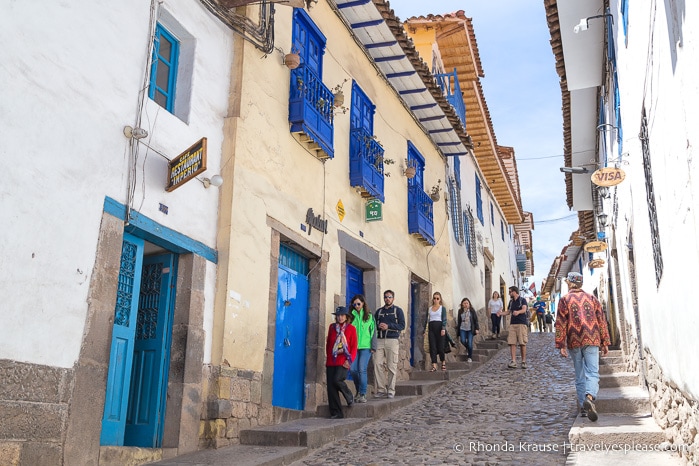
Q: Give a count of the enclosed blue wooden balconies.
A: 3